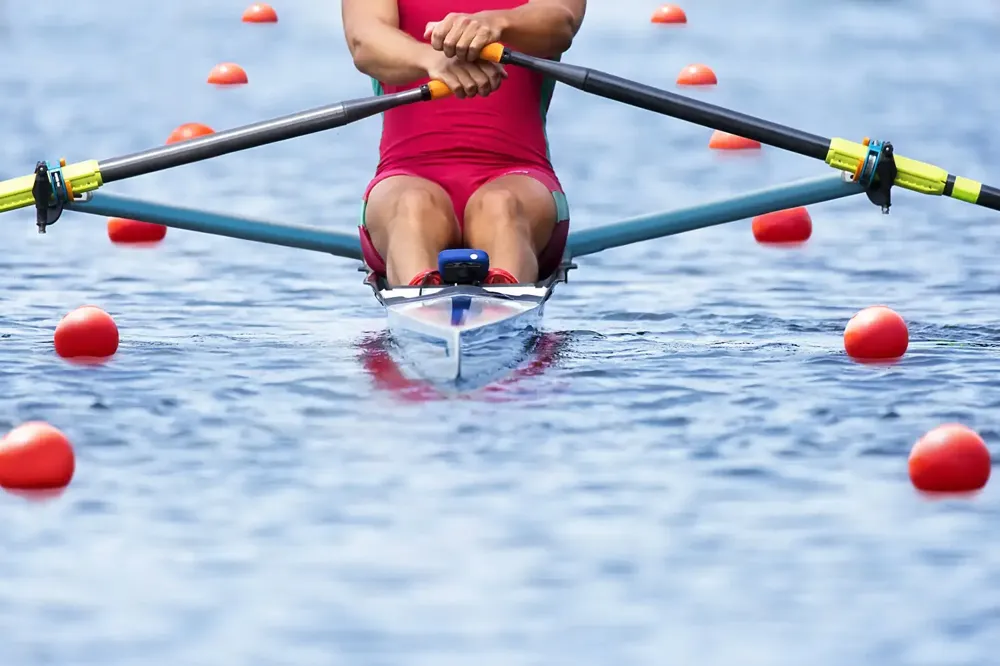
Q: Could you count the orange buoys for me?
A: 12